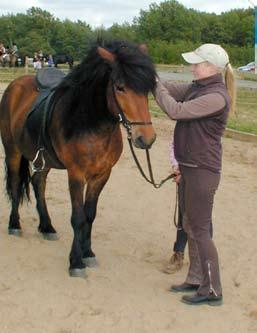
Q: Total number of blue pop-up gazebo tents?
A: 0